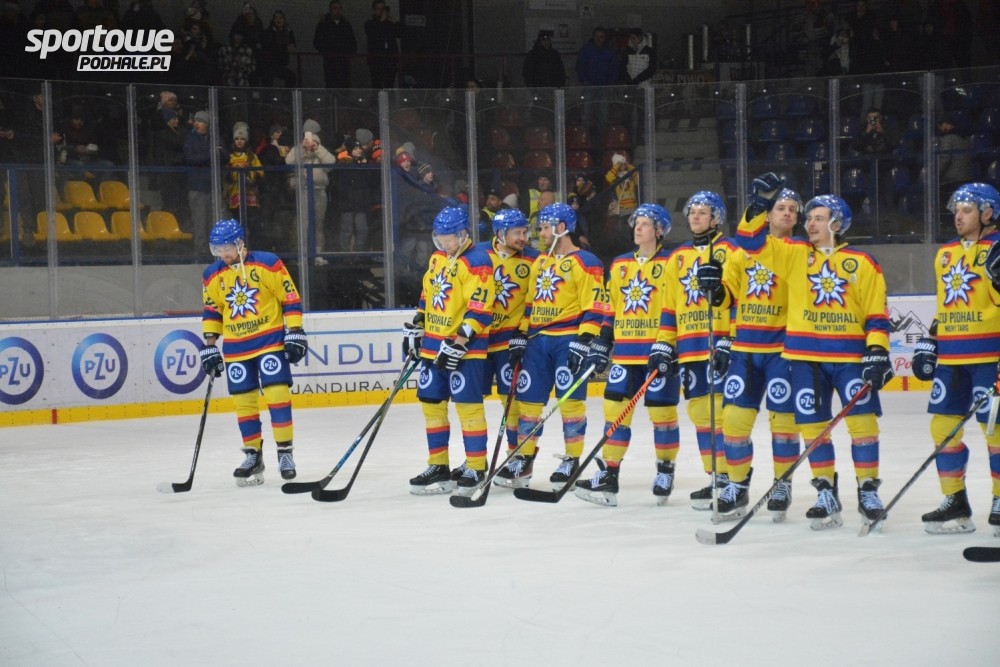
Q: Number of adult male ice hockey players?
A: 9